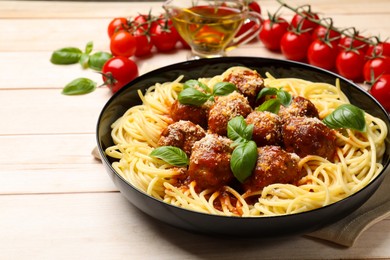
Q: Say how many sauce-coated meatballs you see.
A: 9